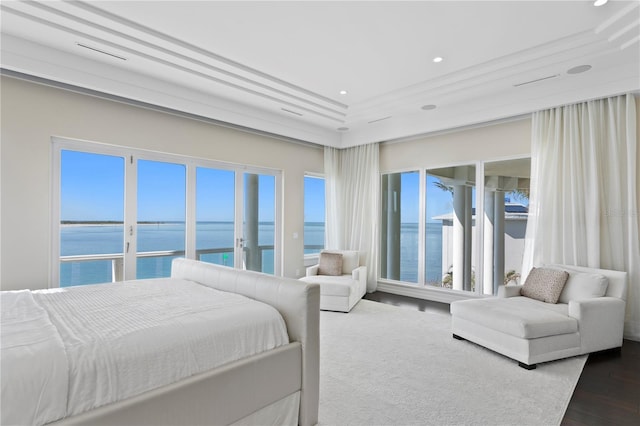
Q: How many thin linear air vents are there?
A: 4